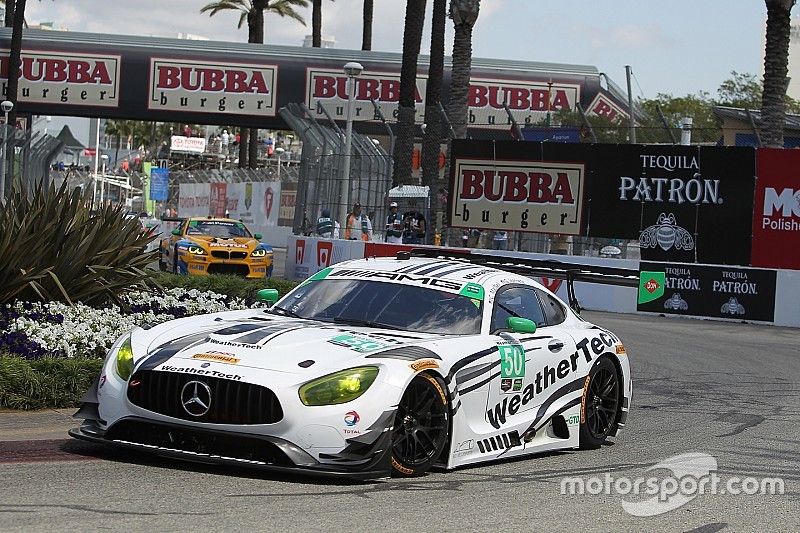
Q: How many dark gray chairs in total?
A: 0